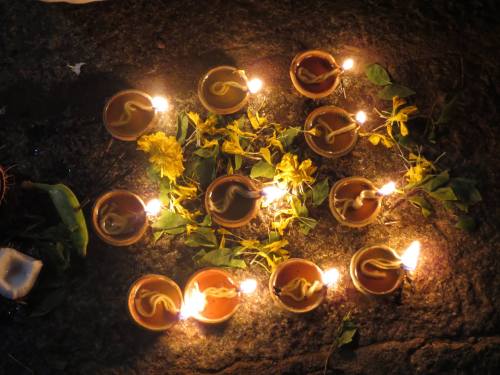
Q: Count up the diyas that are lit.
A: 11